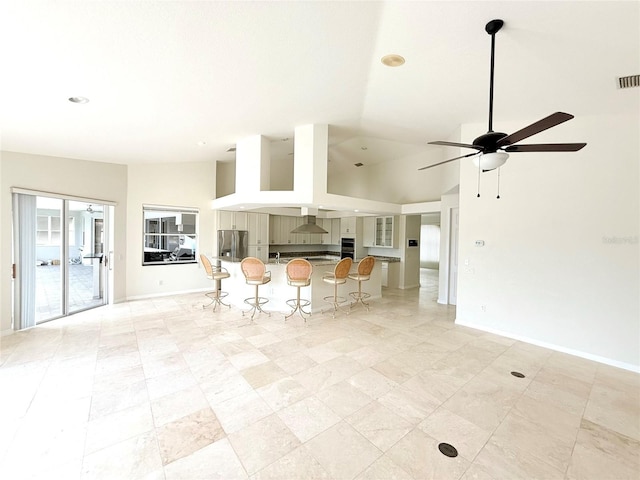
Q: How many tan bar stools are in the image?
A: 5